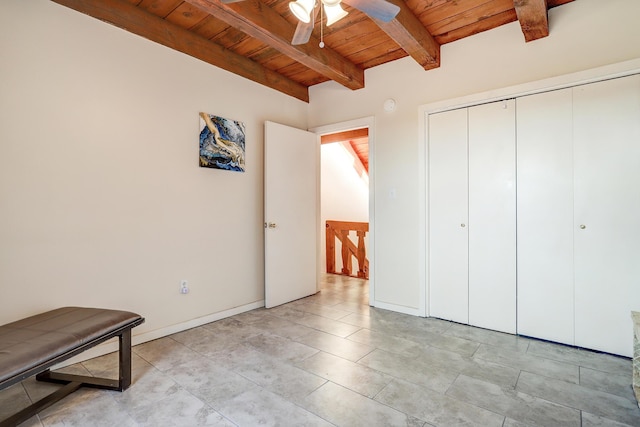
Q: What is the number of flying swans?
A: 0